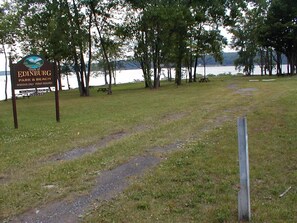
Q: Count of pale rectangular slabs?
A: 2